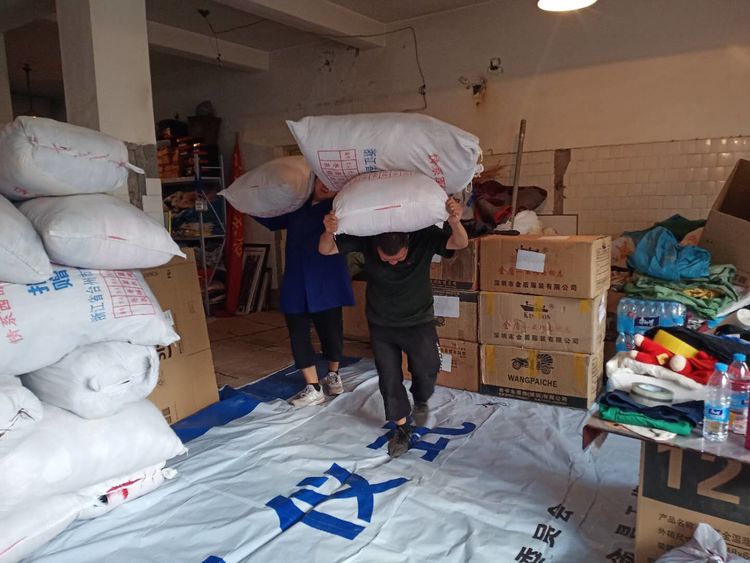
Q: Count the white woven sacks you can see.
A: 12